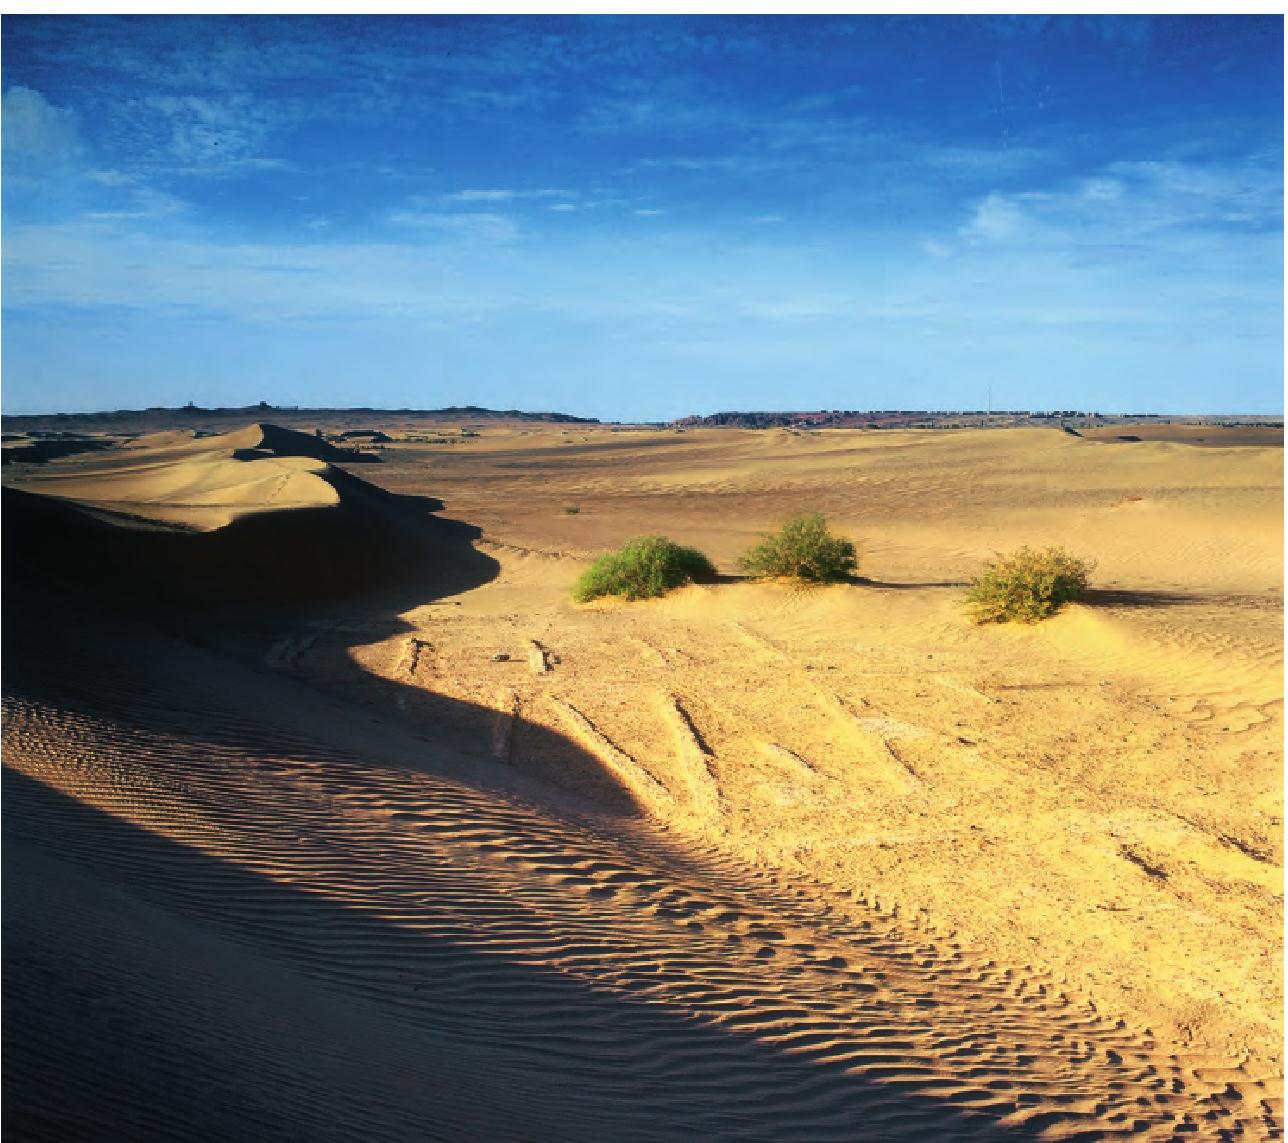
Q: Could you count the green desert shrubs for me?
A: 3